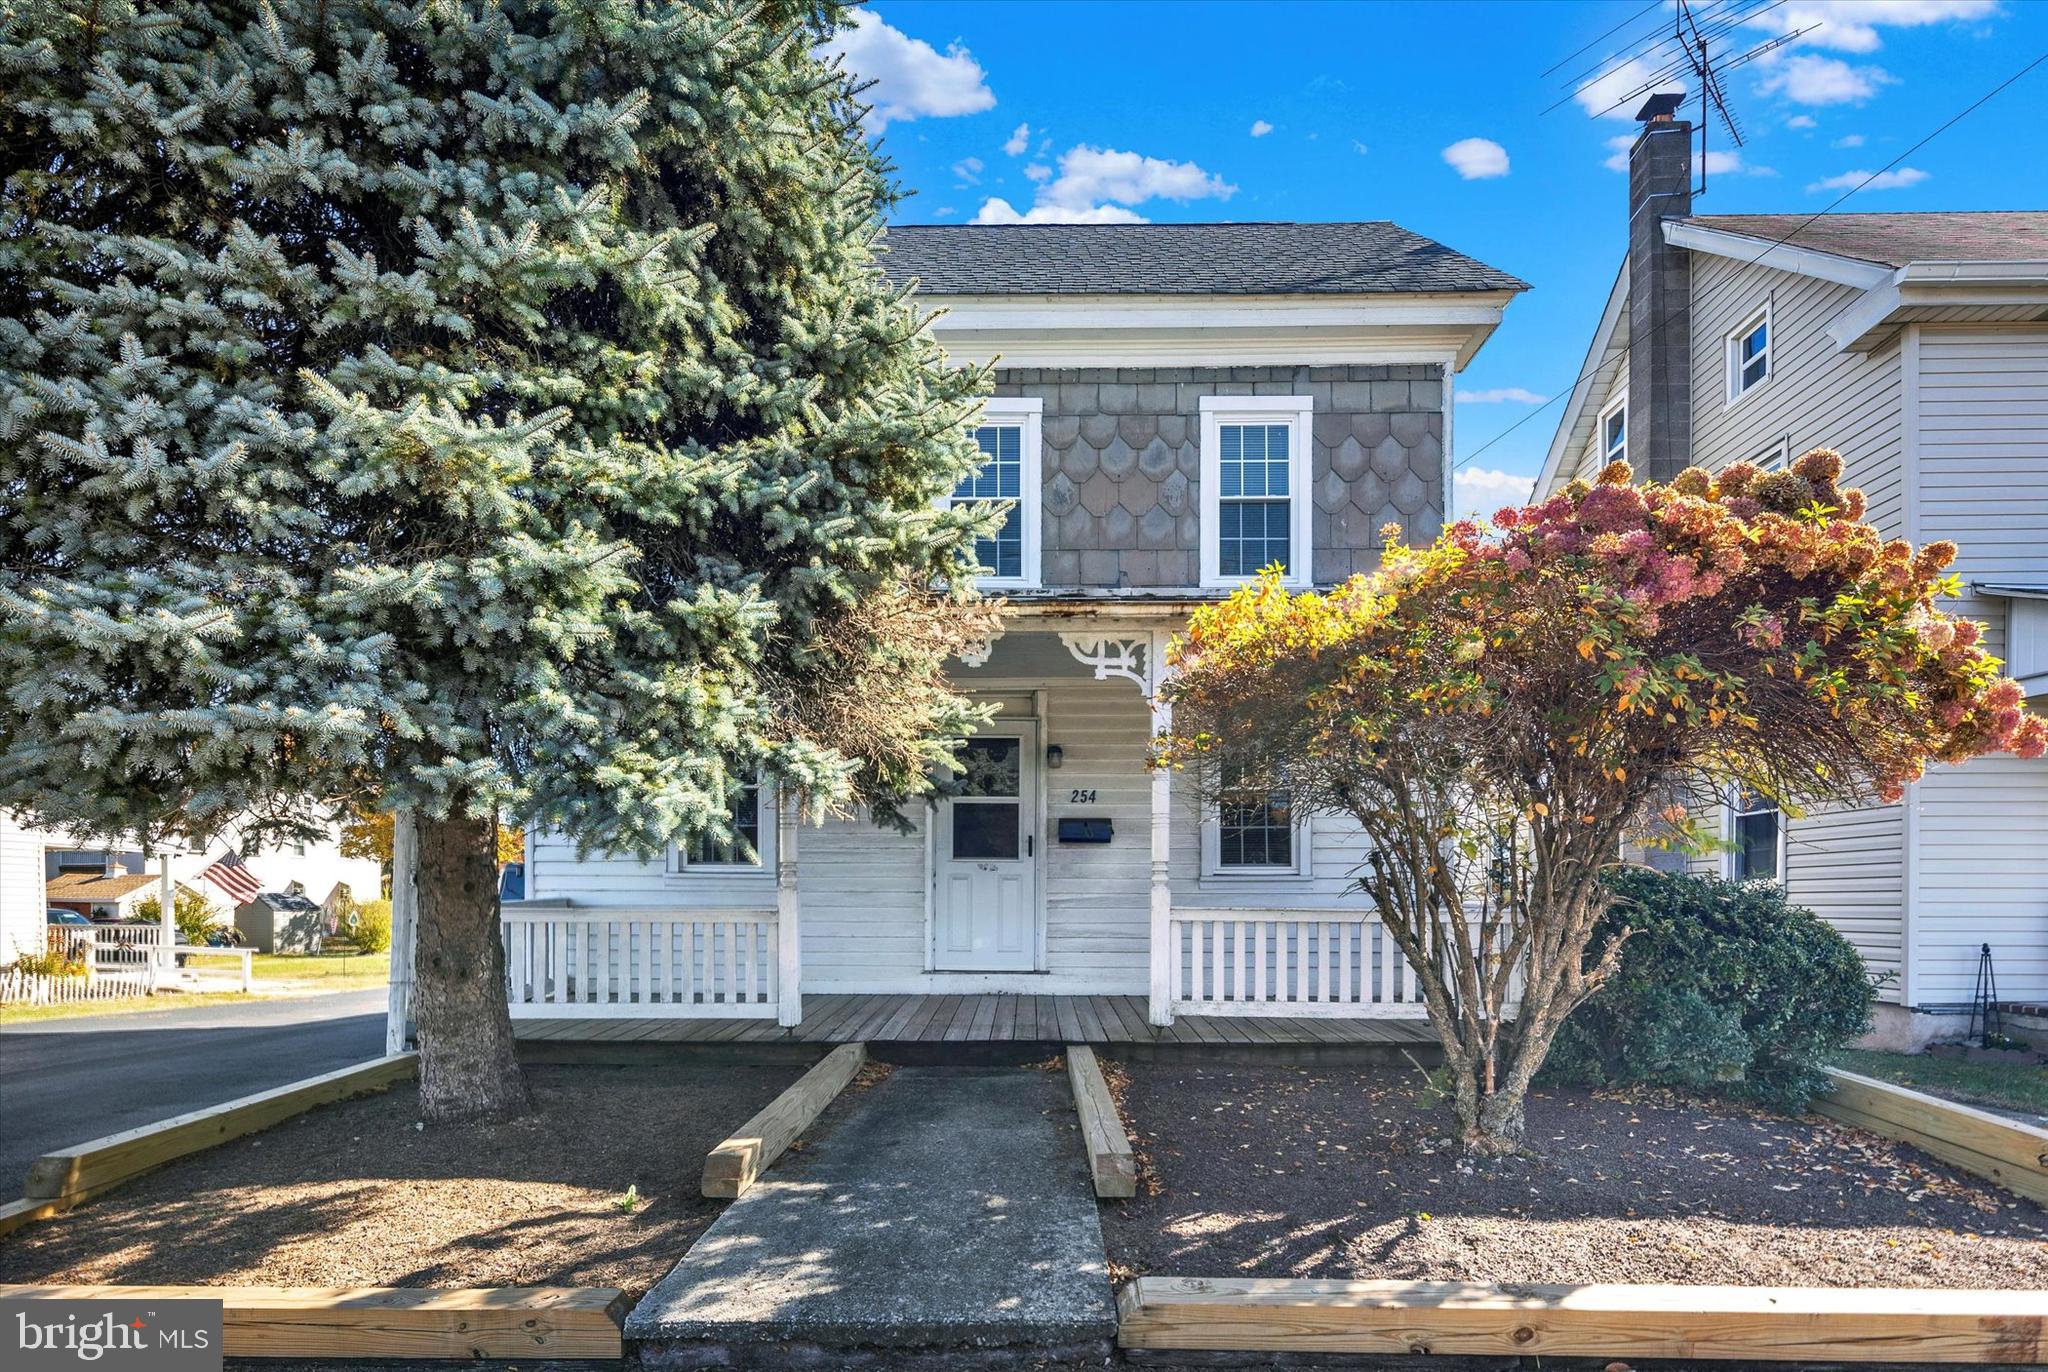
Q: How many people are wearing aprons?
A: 0